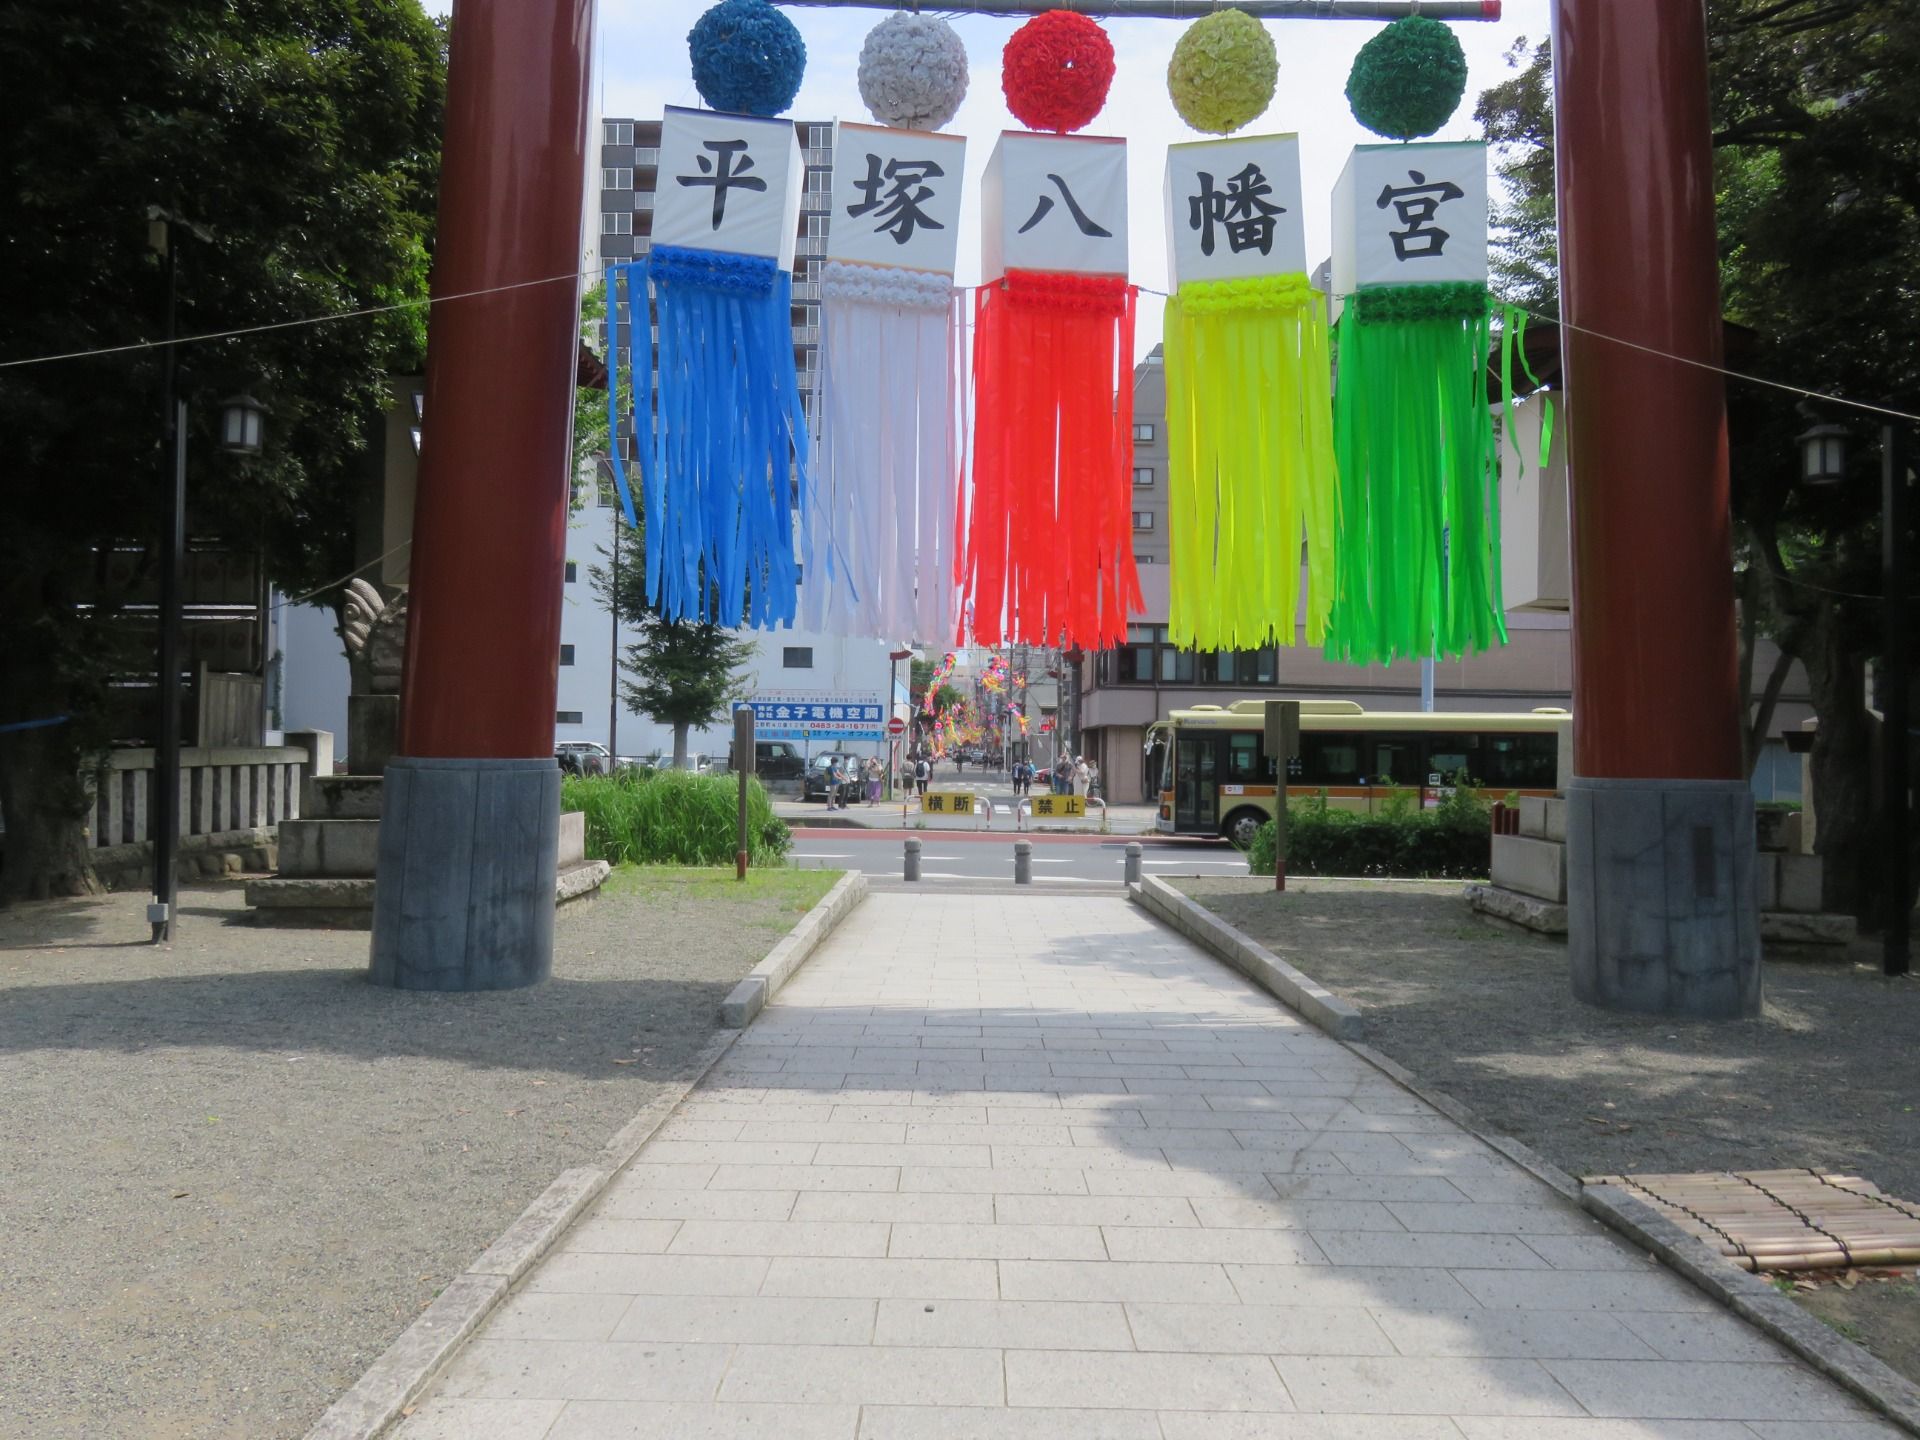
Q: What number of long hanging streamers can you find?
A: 5